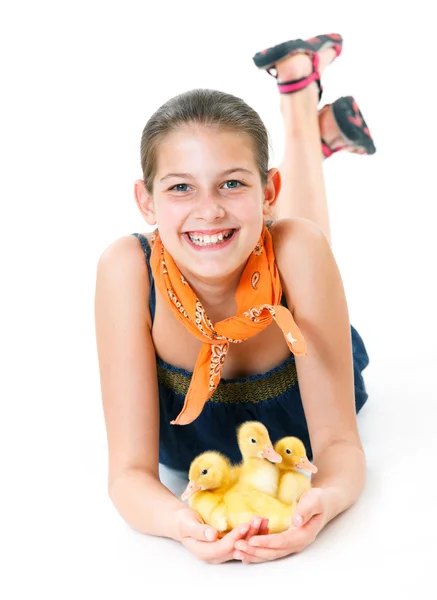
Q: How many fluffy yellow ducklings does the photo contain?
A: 3